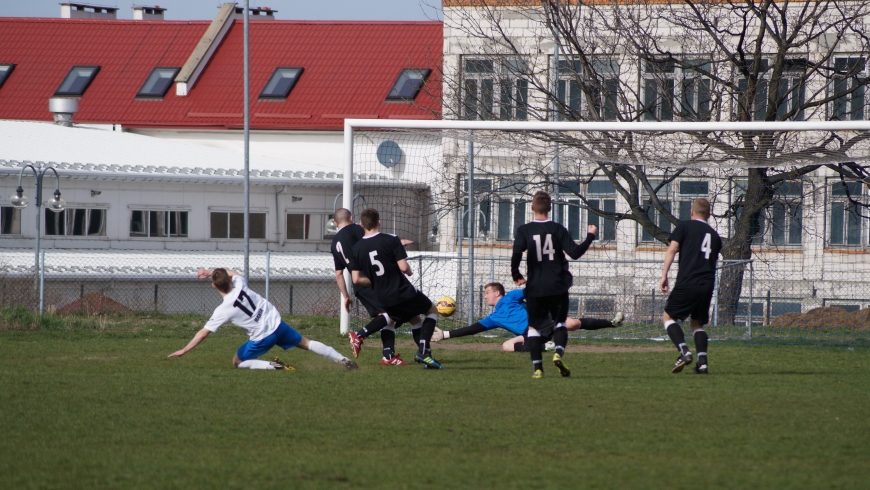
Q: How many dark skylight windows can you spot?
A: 5